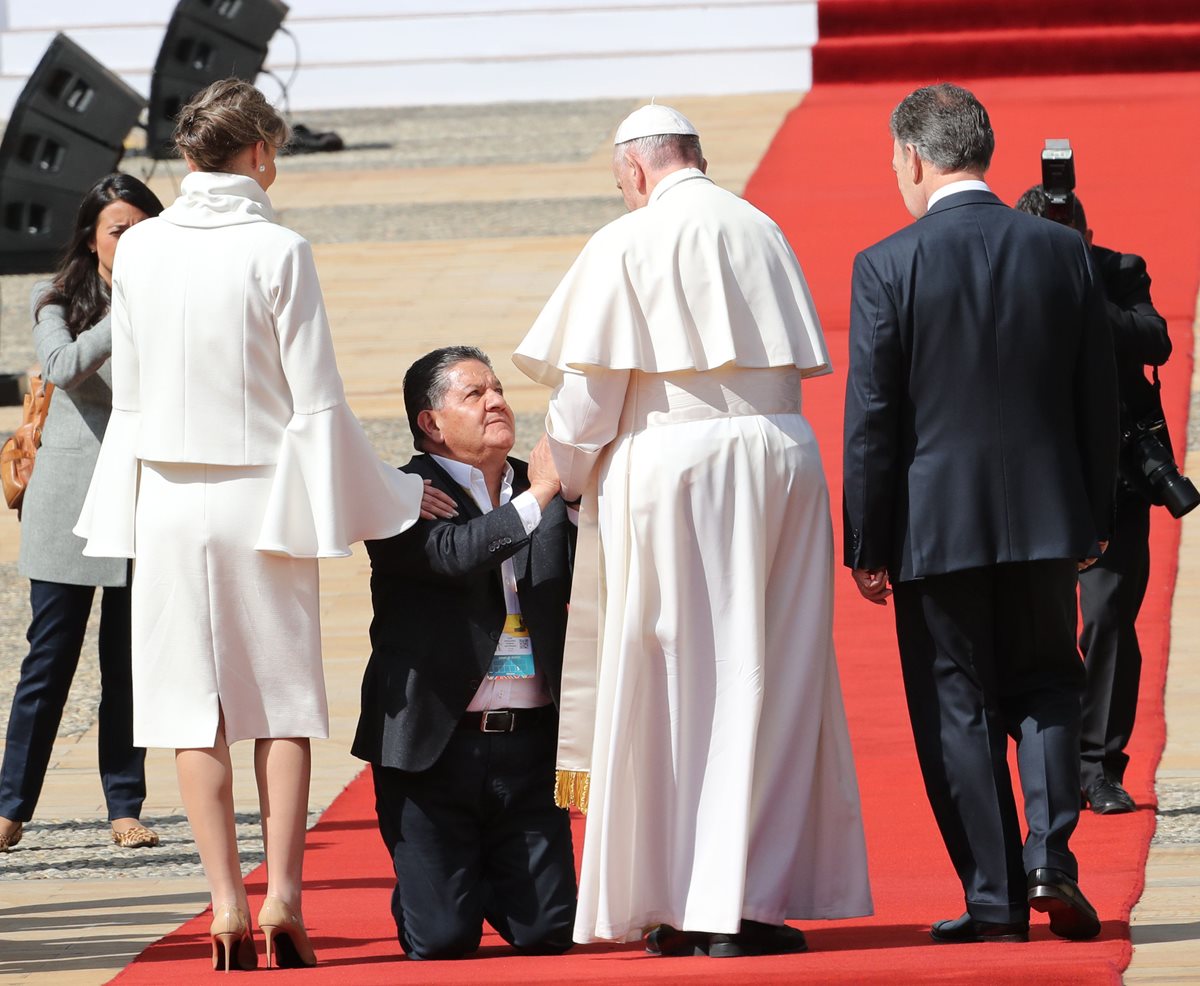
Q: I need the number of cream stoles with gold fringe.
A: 1